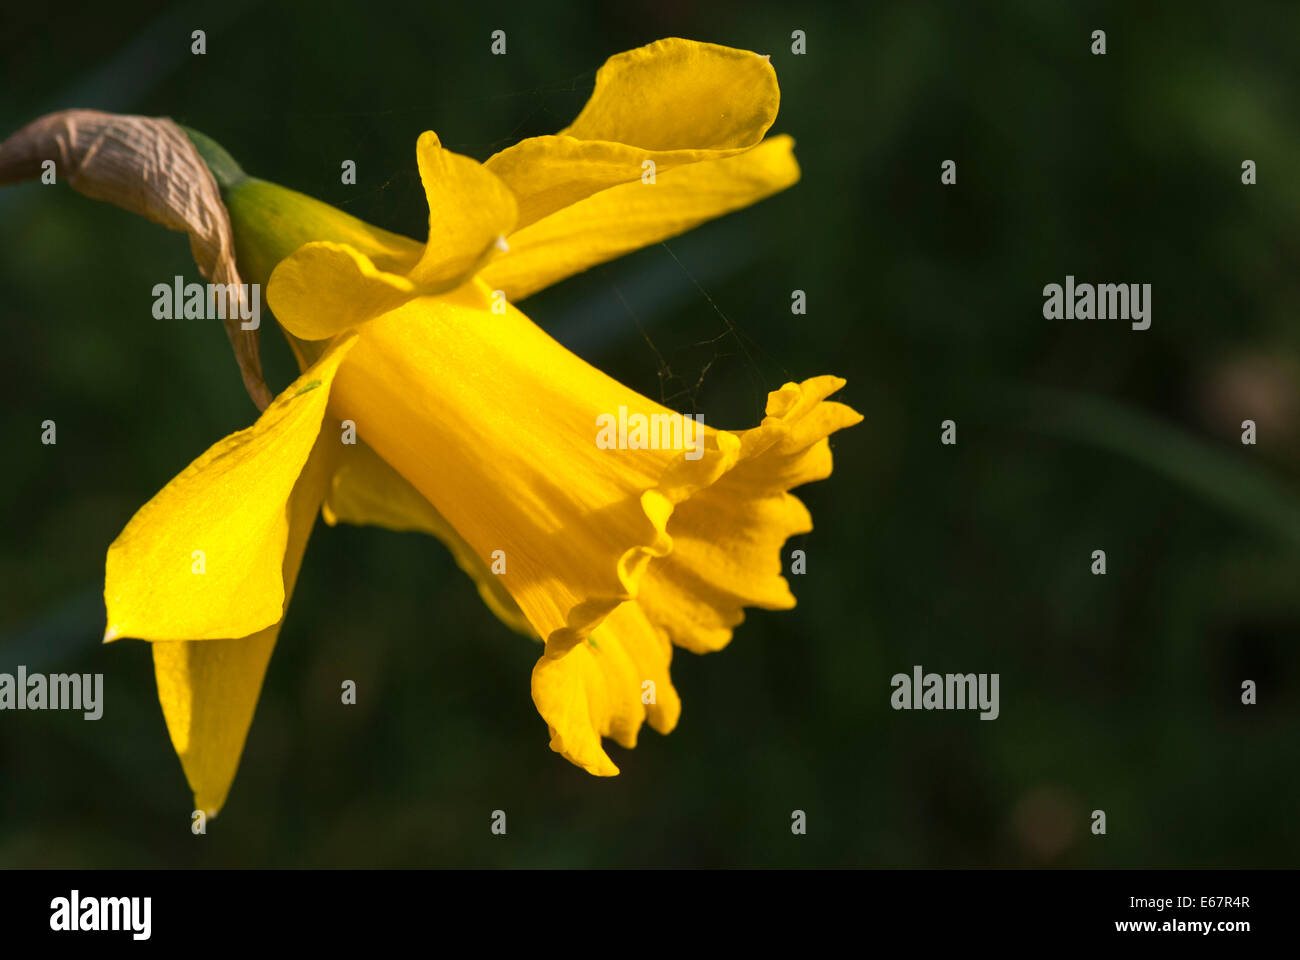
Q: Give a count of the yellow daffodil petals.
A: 6